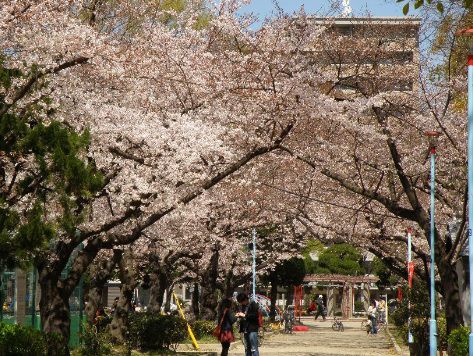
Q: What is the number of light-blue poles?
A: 3